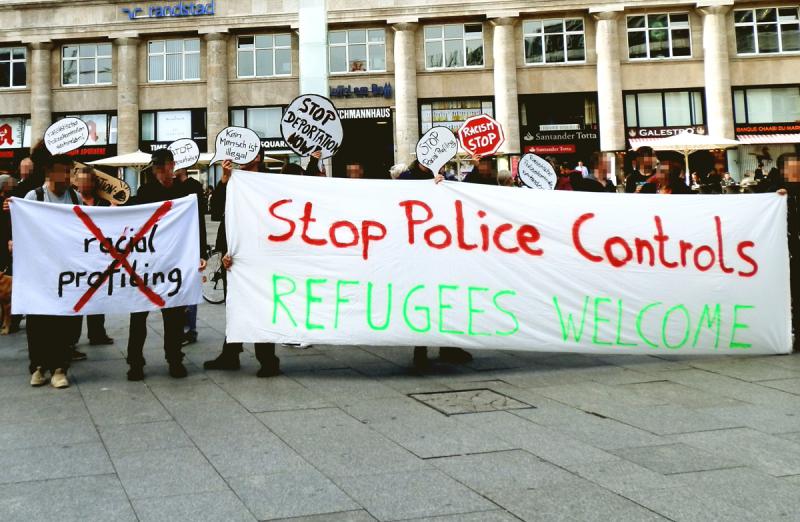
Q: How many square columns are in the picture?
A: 1